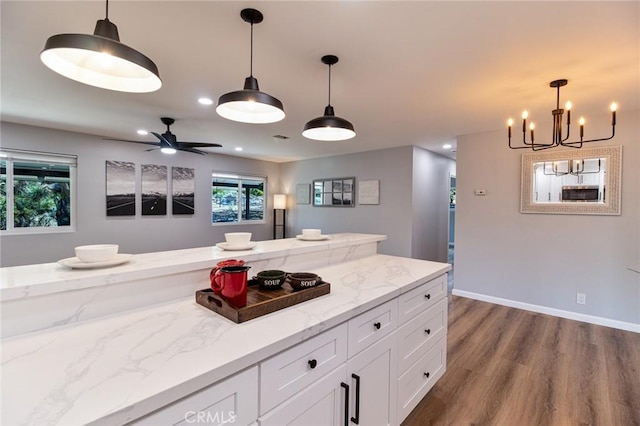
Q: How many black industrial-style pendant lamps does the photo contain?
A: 3